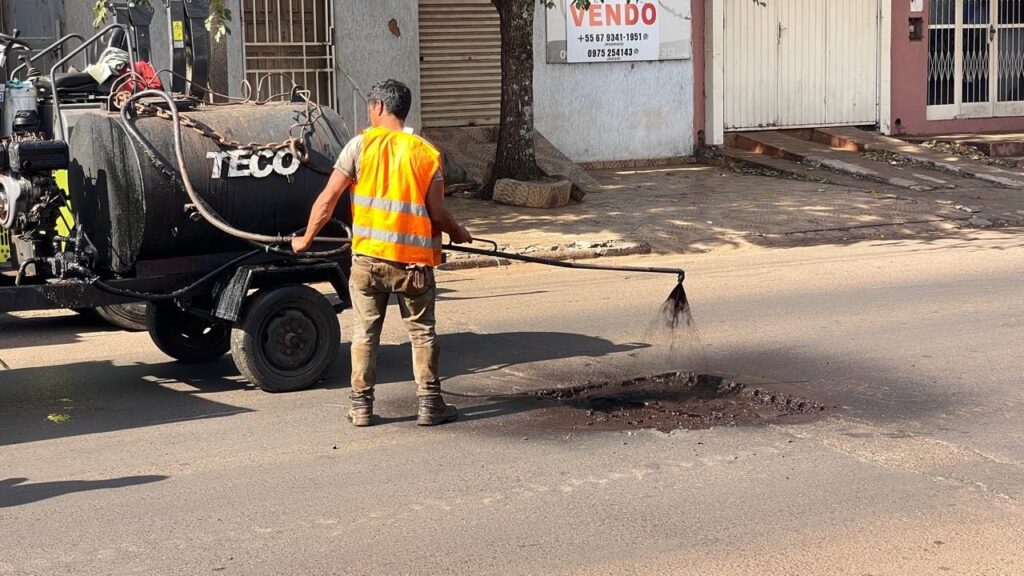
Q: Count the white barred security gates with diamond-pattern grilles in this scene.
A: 1